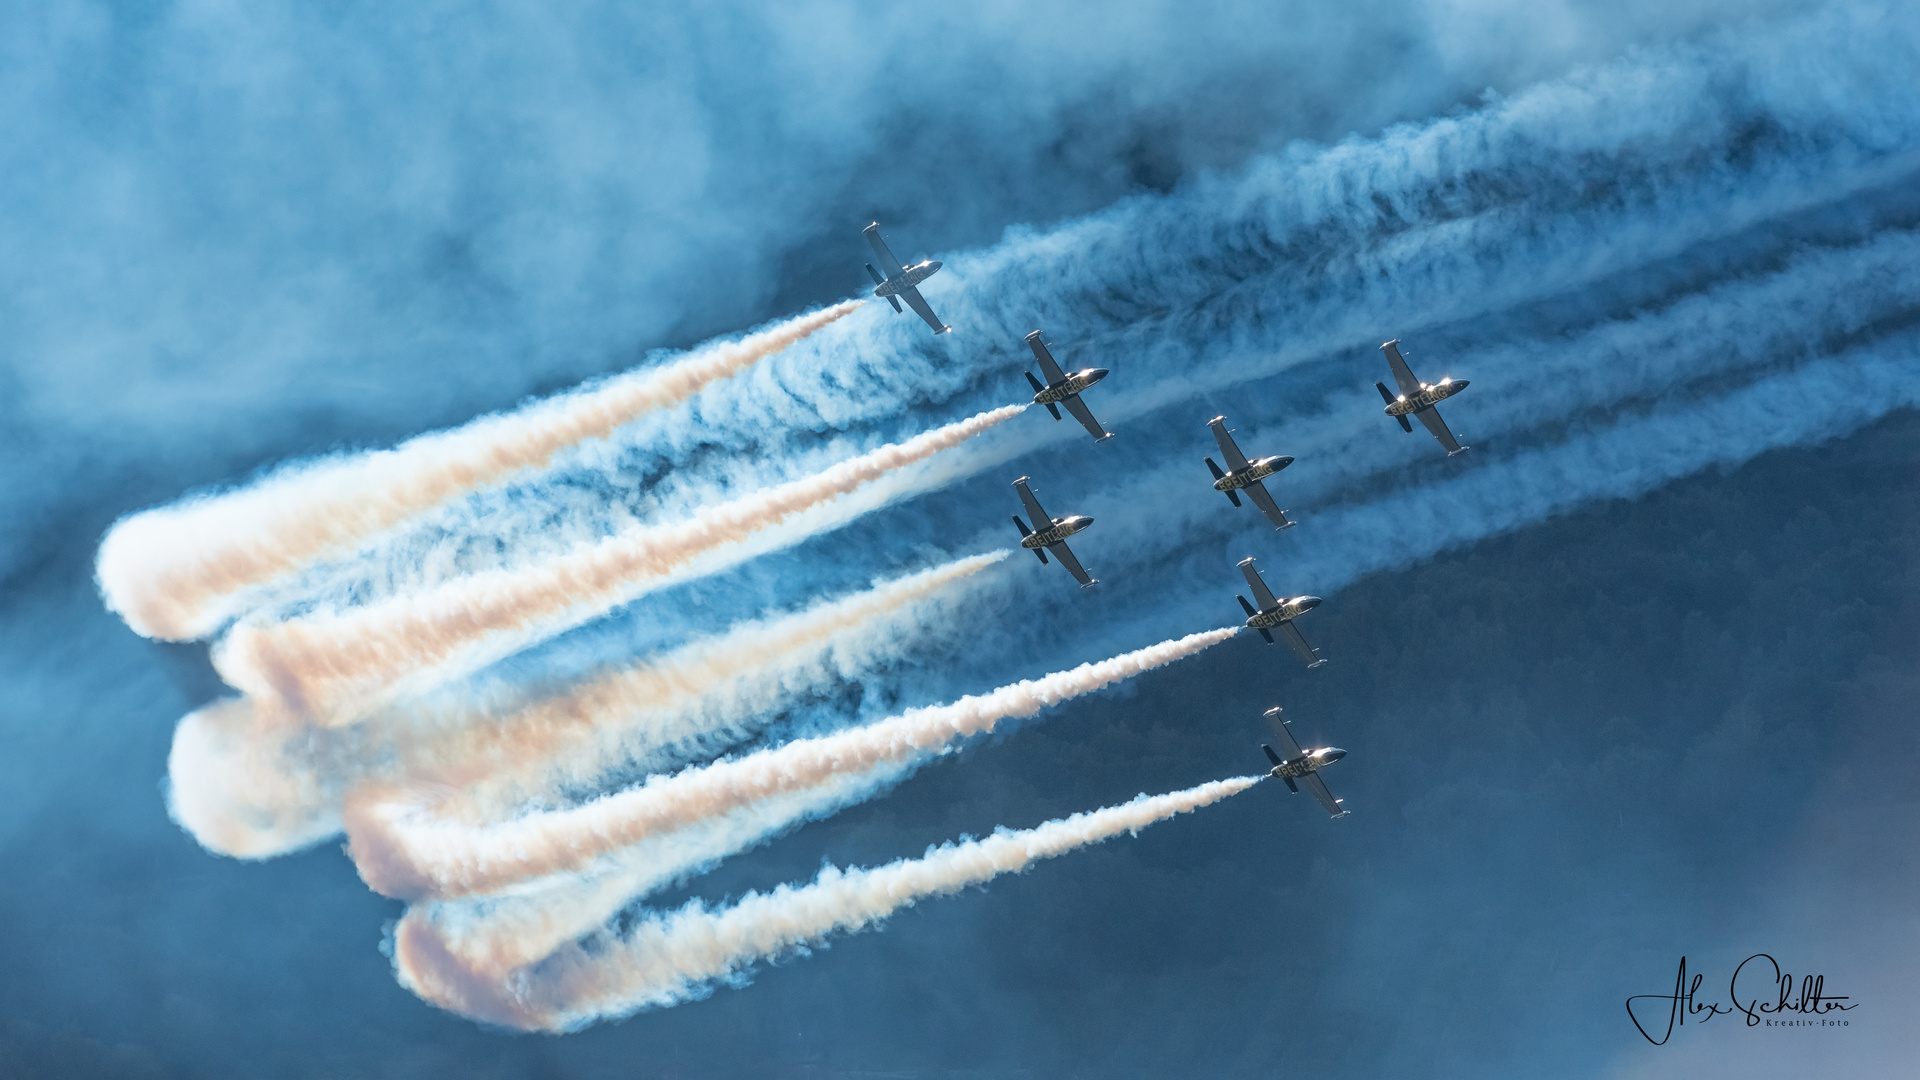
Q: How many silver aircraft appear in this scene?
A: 7